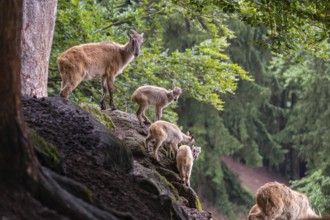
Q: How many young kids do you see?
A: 3